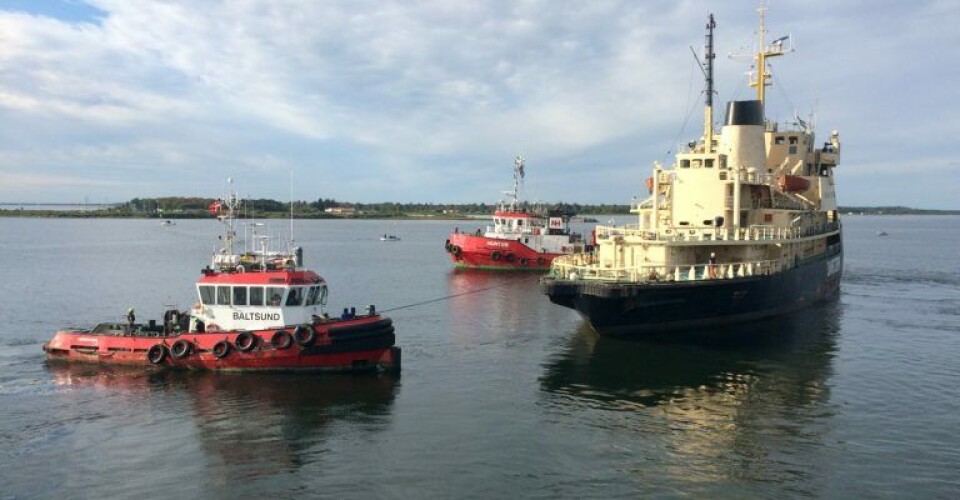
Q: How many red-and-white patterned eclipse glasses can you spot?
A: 0